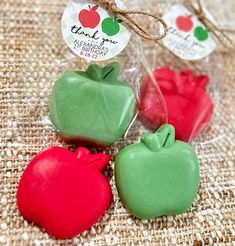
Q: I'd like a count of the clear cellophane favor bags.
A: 2